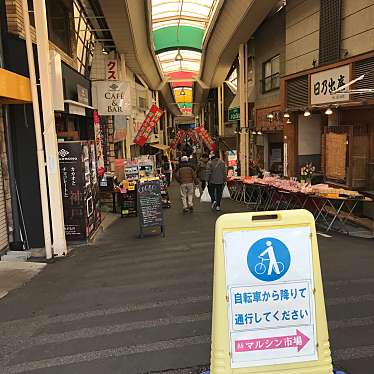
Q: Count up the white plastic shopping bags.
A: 3